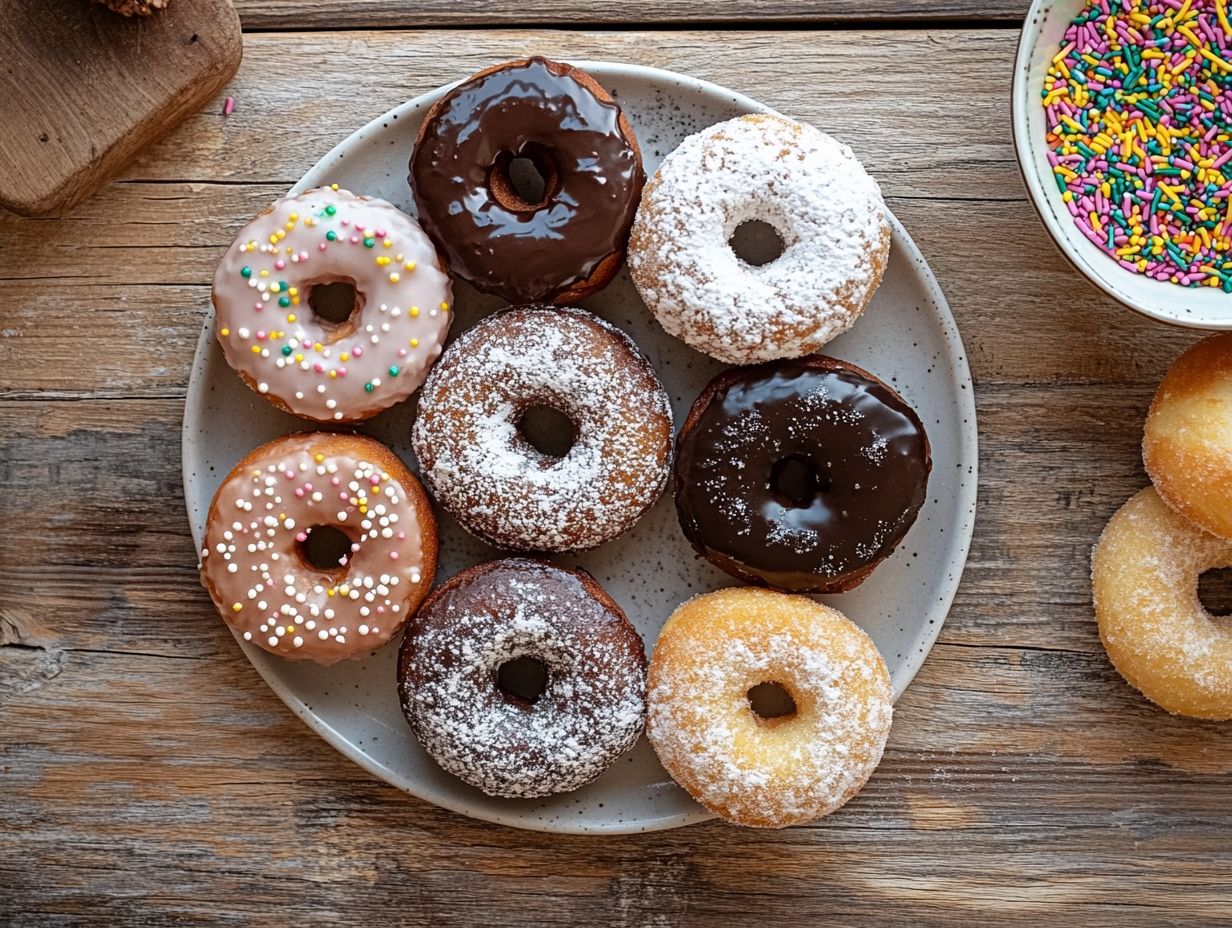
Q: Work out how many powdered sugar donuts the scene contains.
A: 4